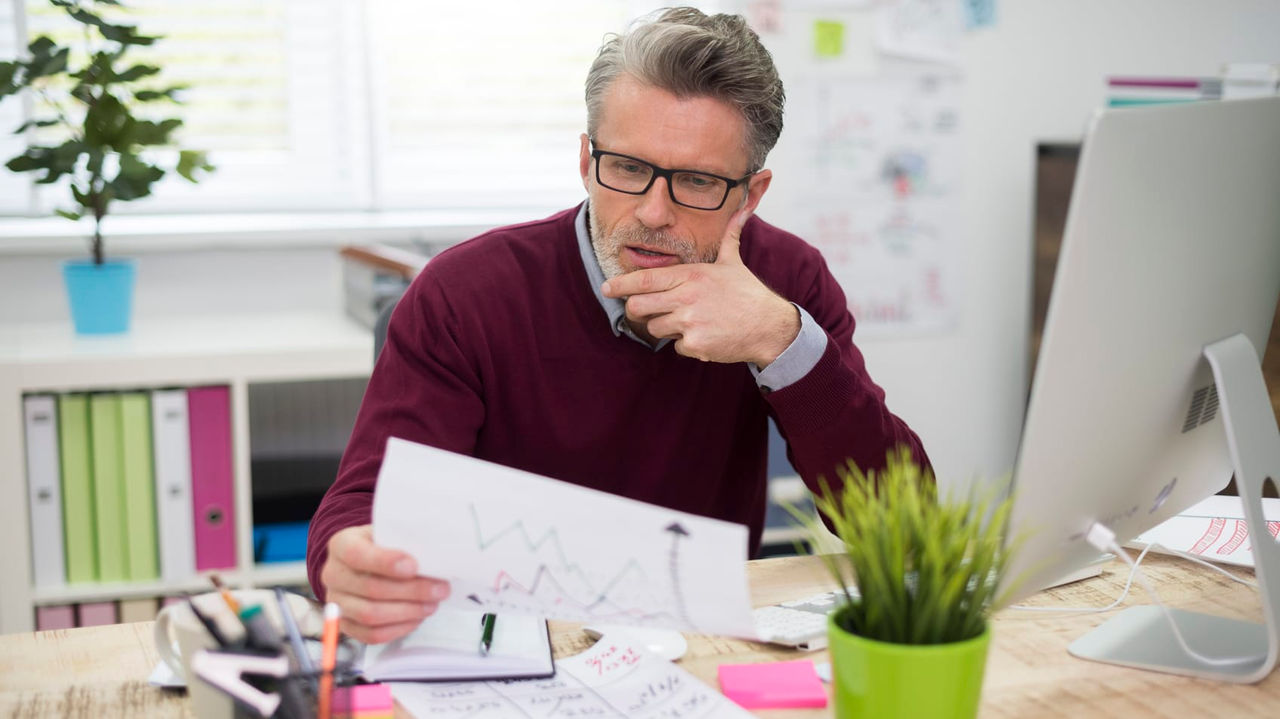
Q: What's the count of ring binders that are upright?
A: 6